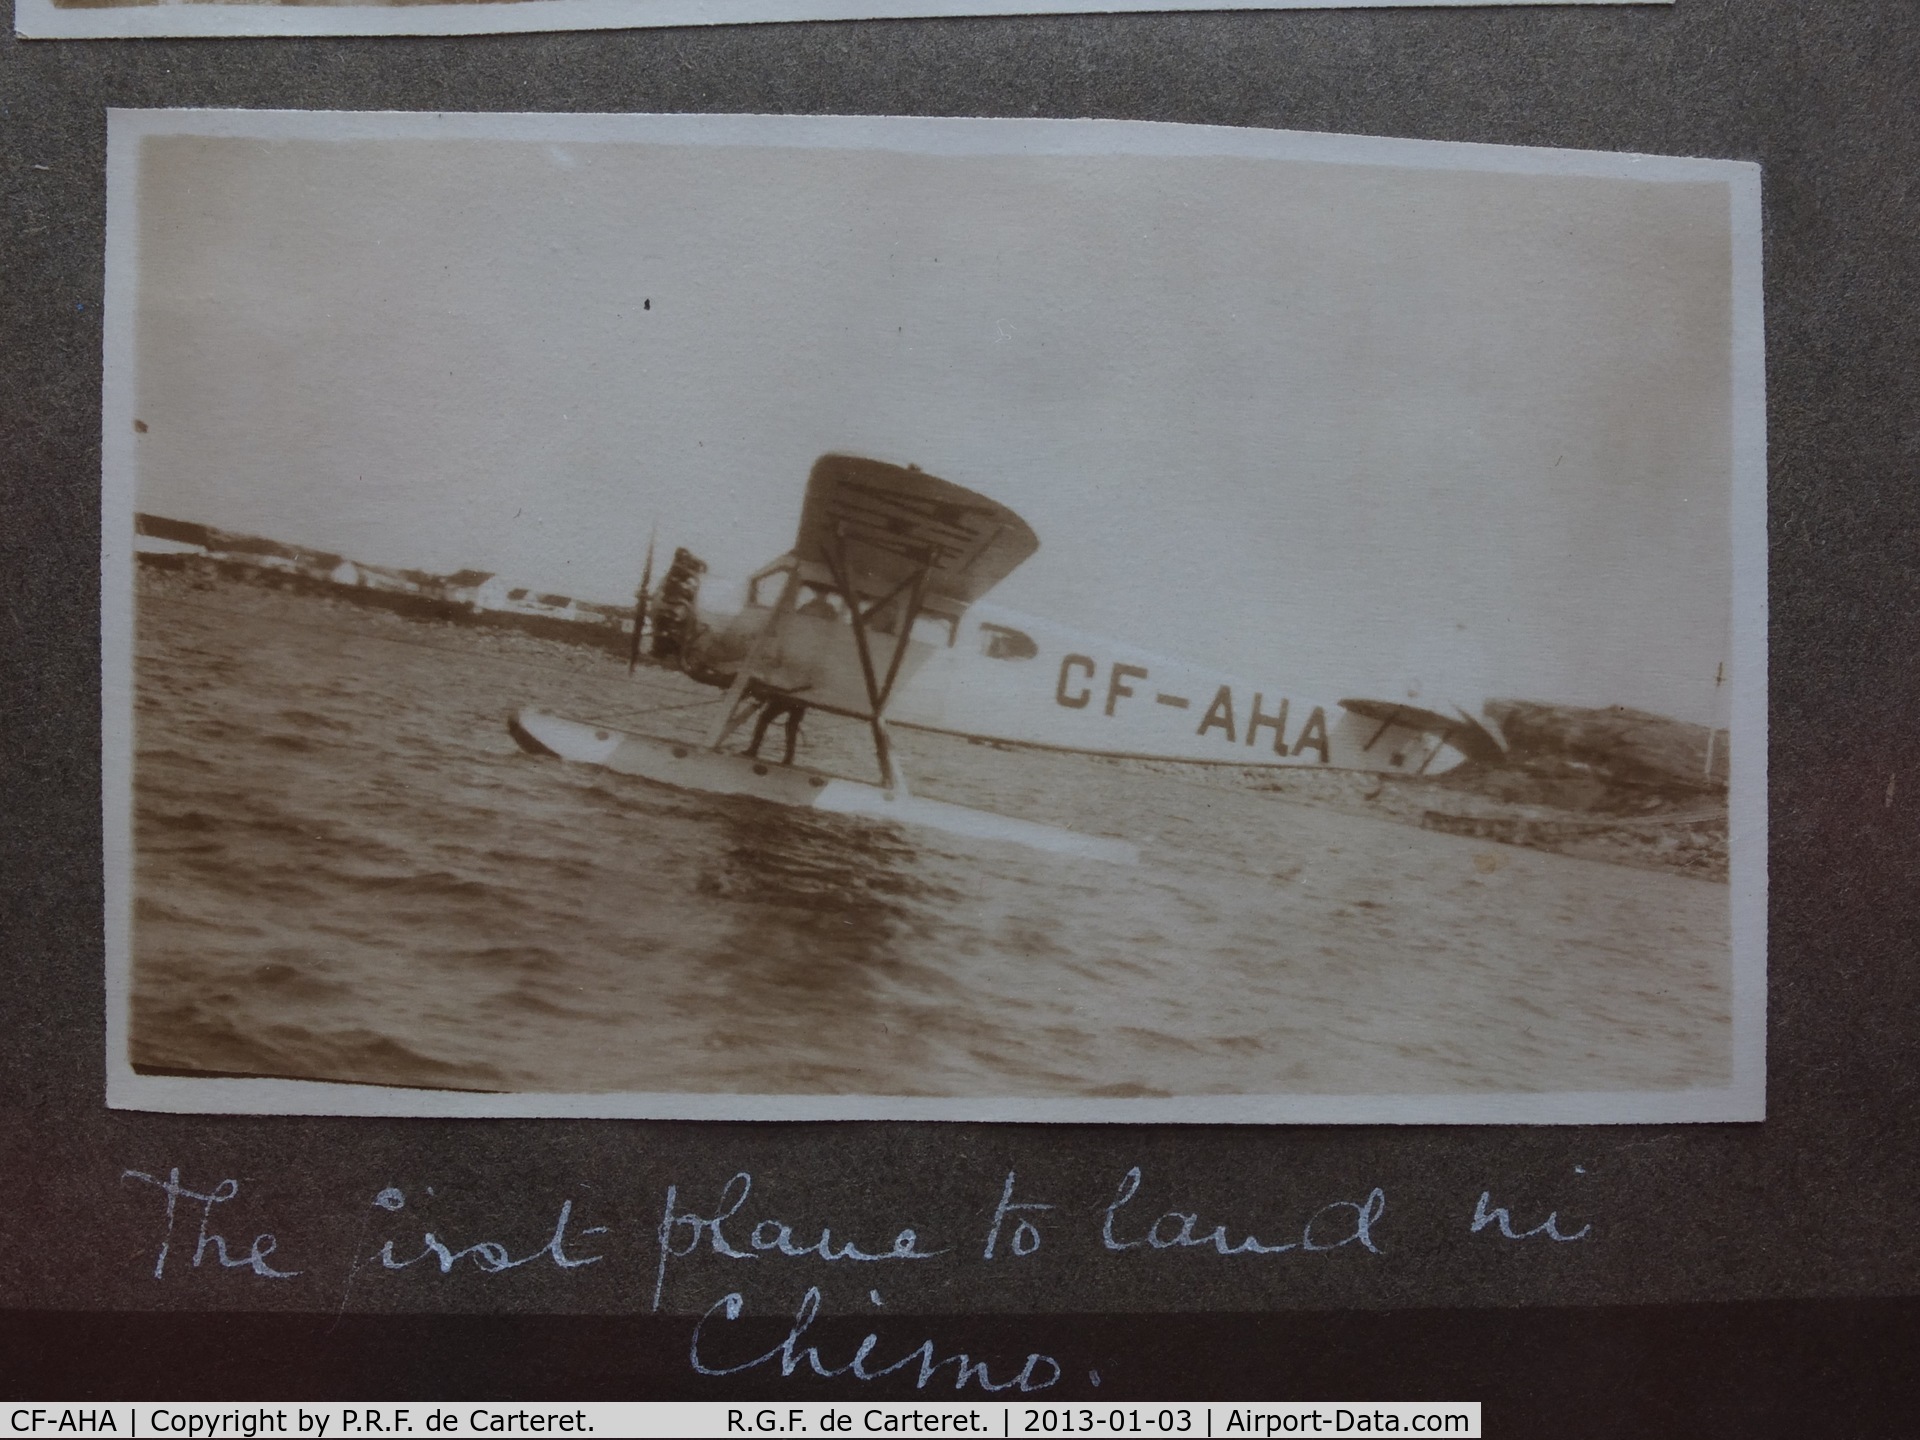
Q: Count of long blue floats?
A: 0